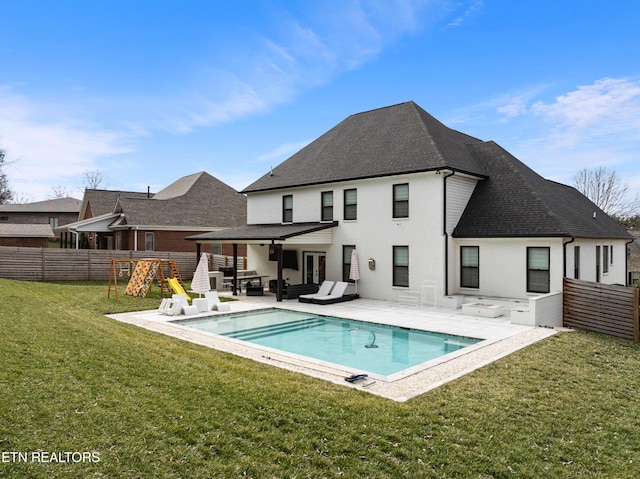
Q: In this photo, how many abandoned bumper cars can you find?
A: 0